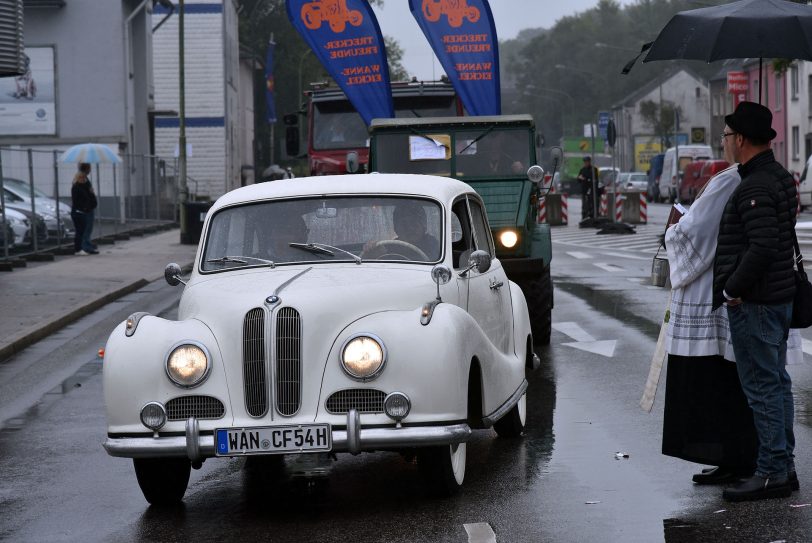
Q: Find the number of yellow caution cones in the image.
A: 0